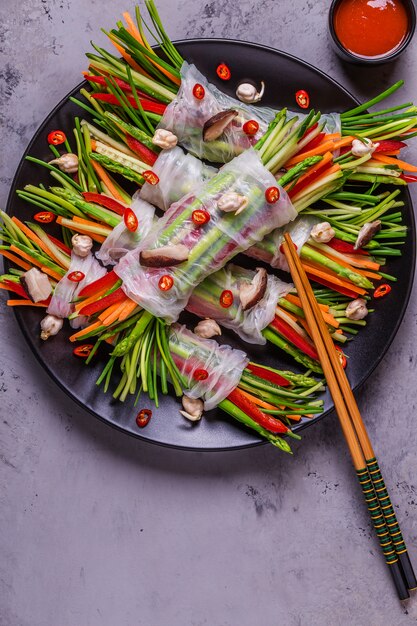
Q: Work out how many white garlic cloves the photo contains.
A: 11